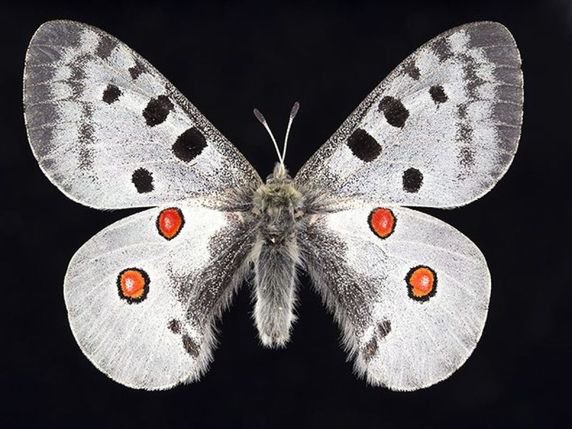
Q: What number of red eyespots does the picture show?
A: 4